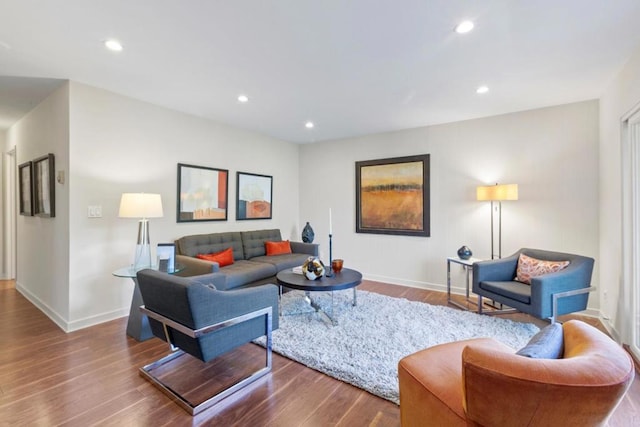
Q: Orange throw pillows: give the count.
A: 2